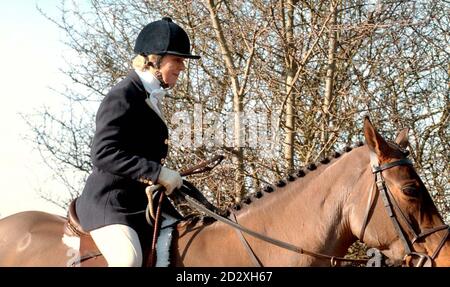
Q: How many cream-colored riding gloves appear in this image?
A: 1